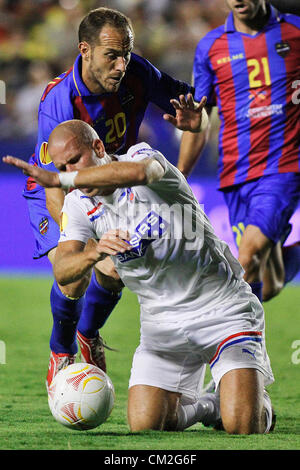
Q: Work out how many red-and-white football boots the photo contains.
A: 2